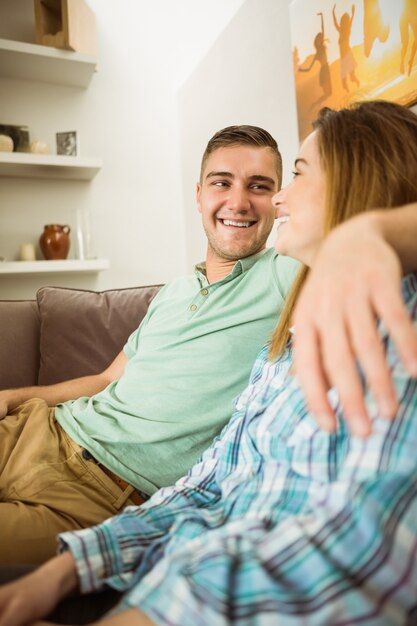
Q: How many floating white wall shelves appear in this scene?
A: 3